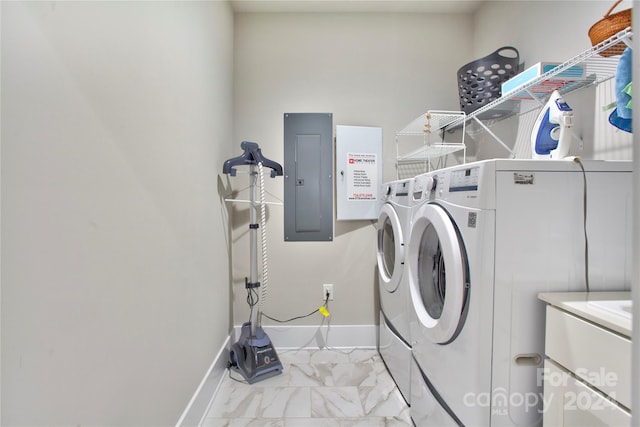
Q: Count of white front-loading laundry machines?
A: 2